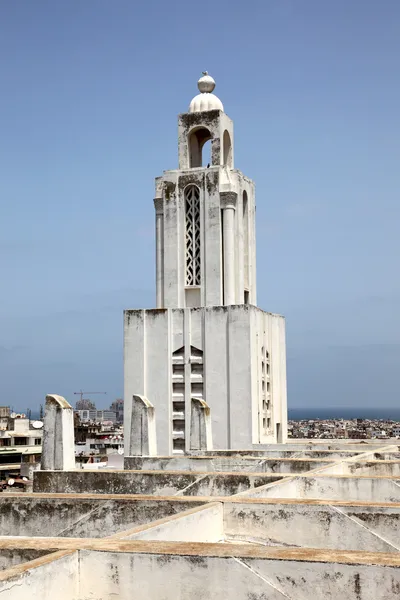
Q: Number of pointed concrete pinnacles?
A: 3